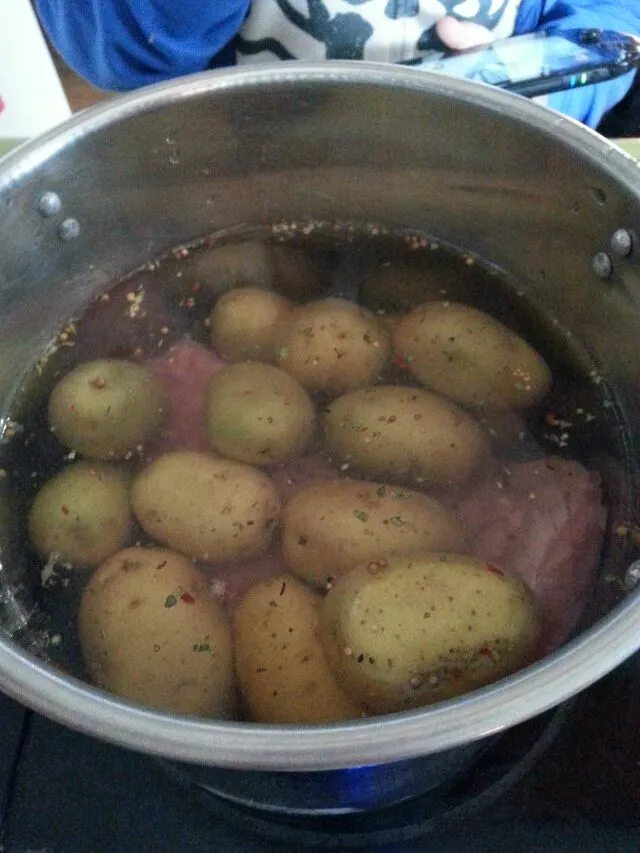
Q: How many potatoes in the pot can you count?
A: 12